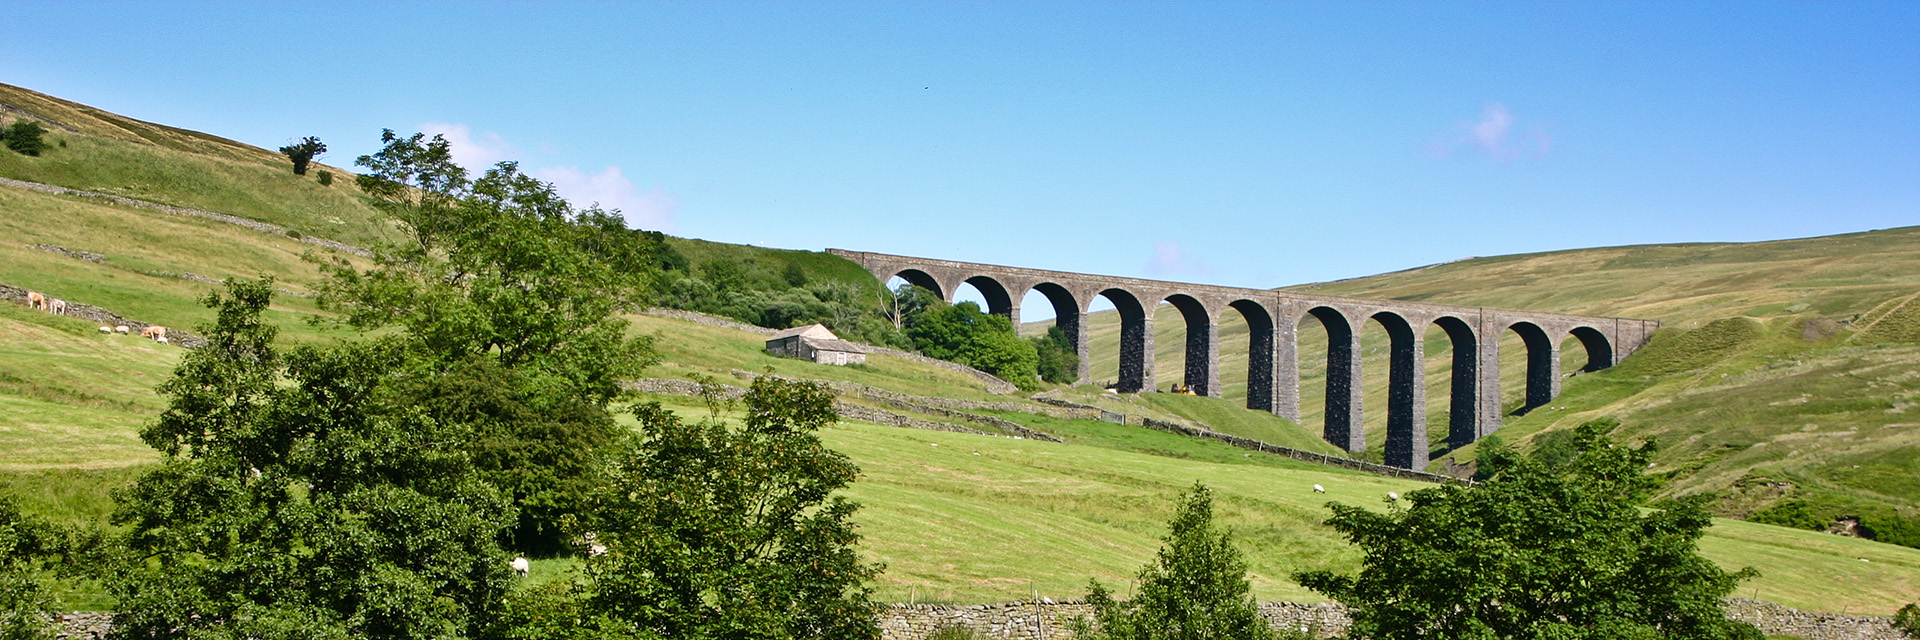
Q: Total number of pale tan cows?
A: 3